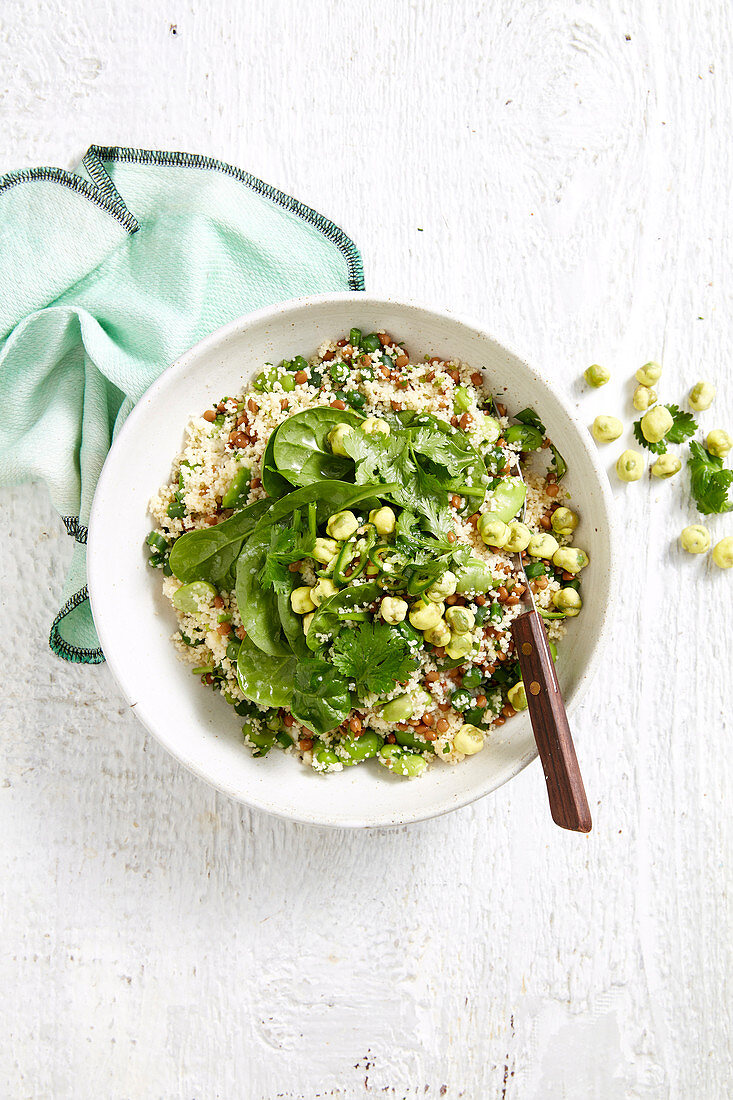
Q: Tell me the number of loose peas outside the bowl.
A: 11